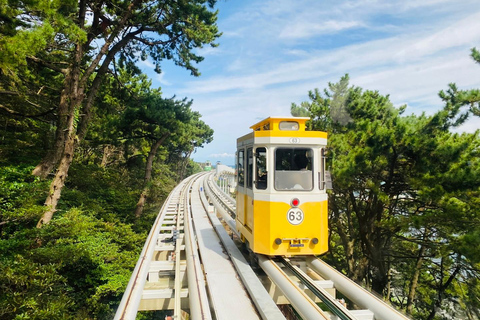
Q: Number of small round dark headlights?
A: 2